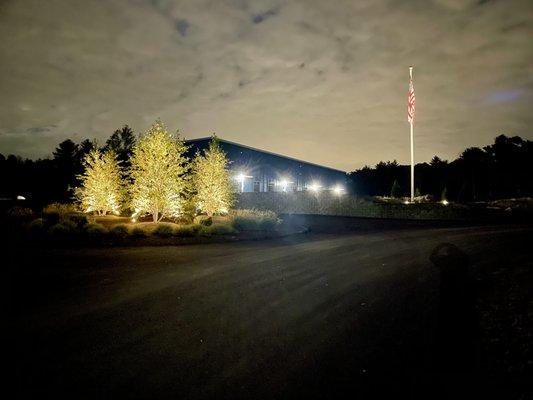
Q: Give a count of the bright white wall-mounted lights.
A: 4